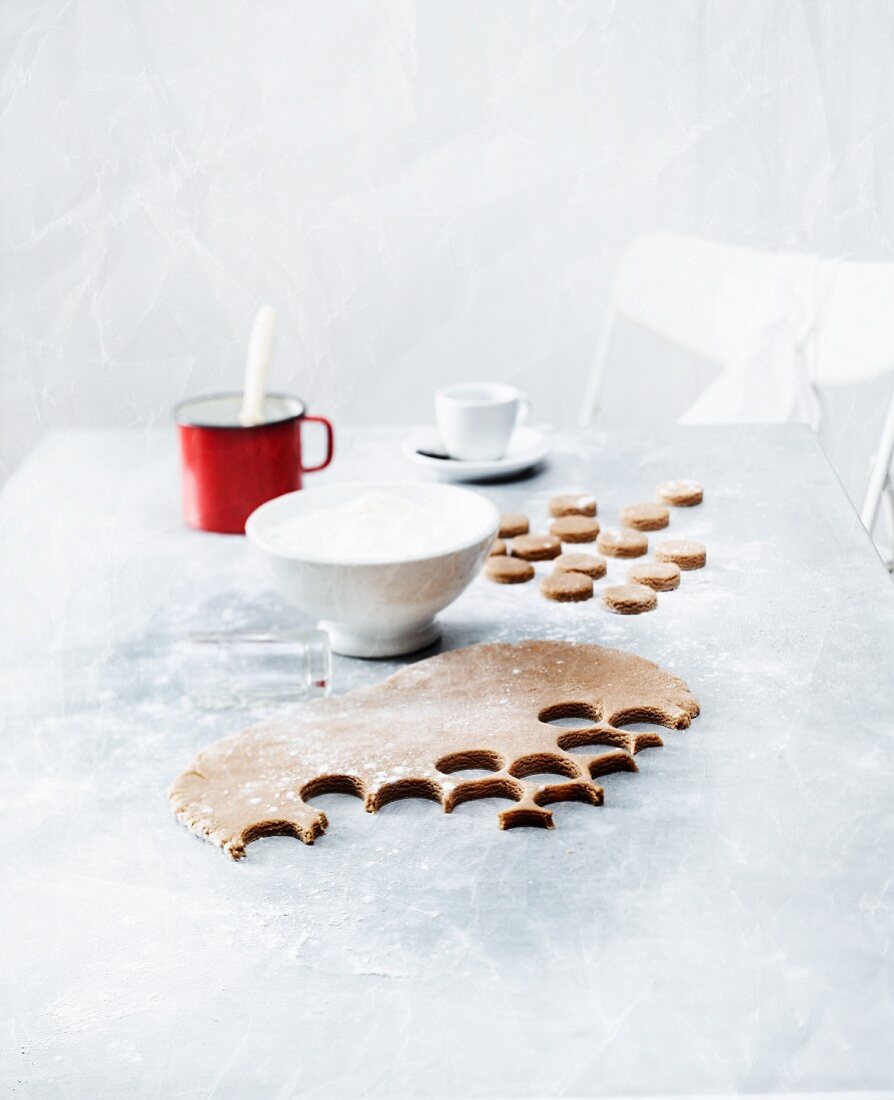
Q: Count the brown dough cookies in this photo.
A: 14